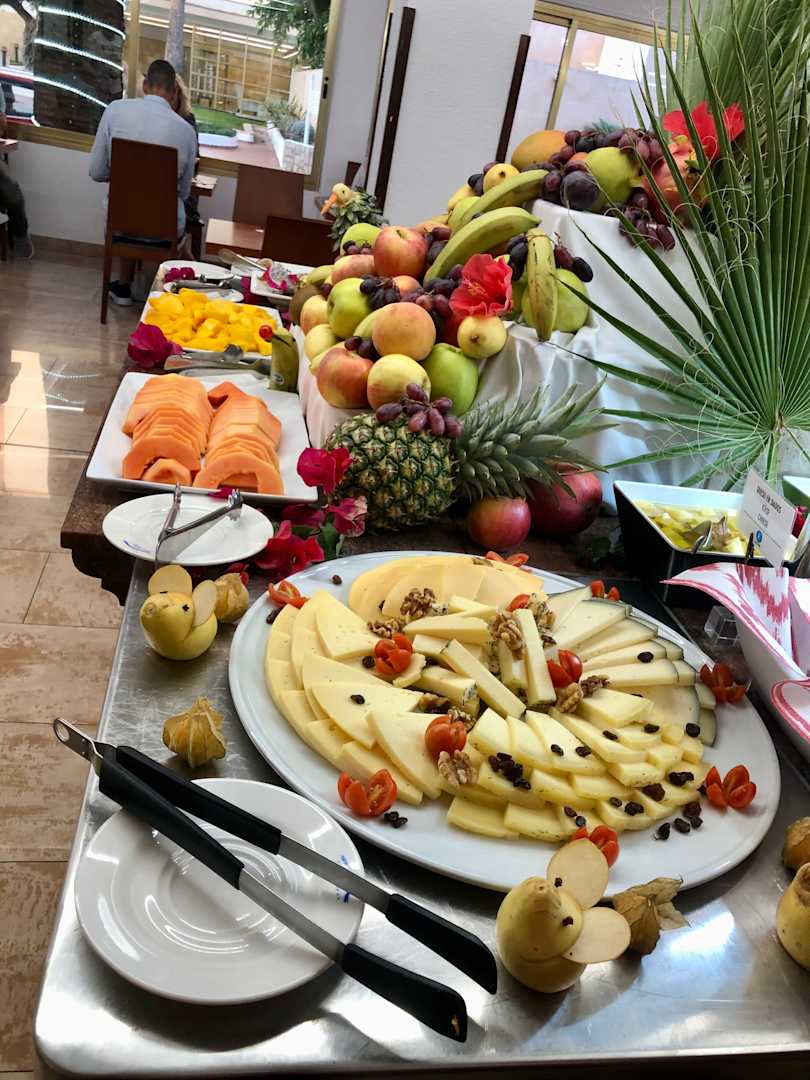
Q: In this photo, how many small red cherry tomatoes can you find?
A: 11